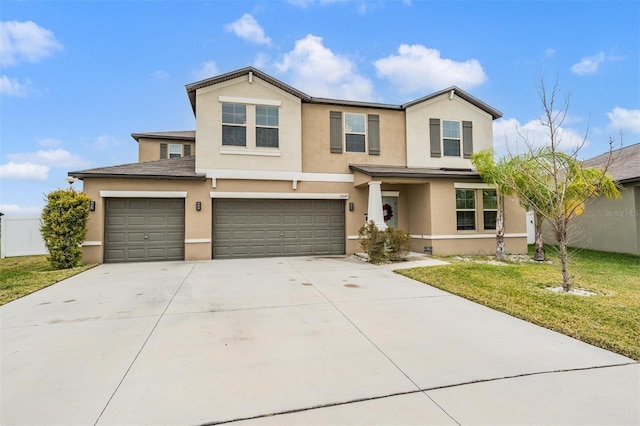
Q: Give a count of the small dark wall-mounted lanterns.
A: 3